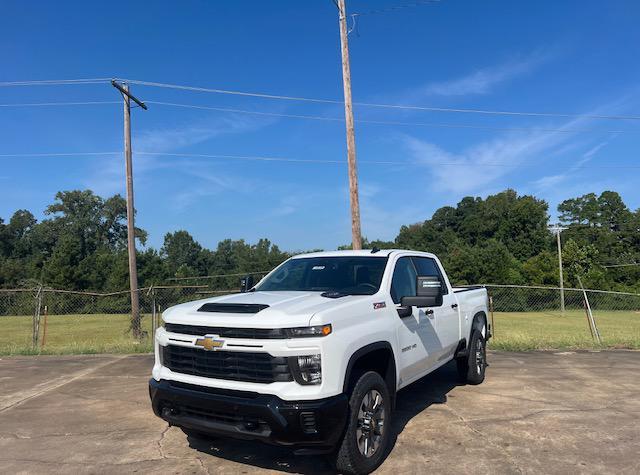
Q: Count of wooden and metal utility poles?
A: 3